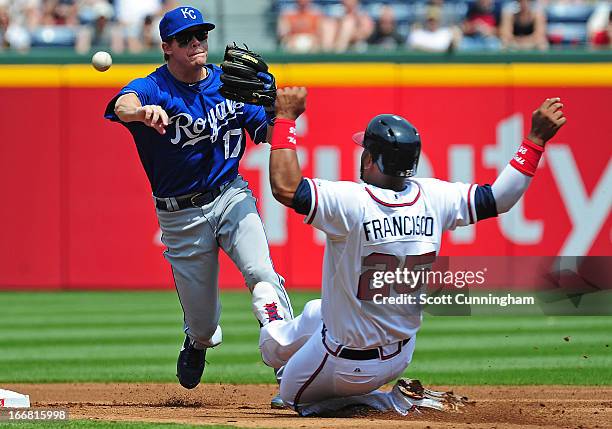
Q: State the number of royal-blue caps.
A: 1